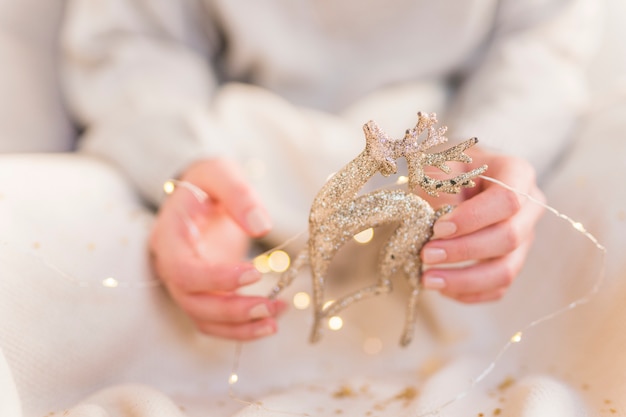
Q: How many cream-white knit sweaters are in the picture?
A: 1